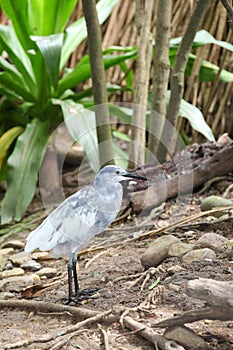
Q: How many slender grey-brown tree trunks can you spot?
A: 4